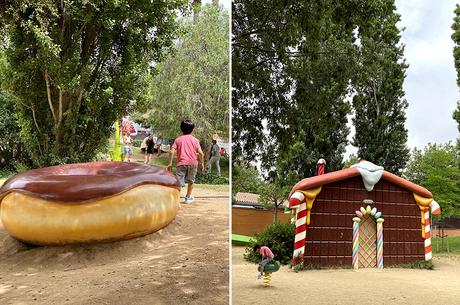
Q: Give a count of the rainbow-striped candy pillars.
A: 2